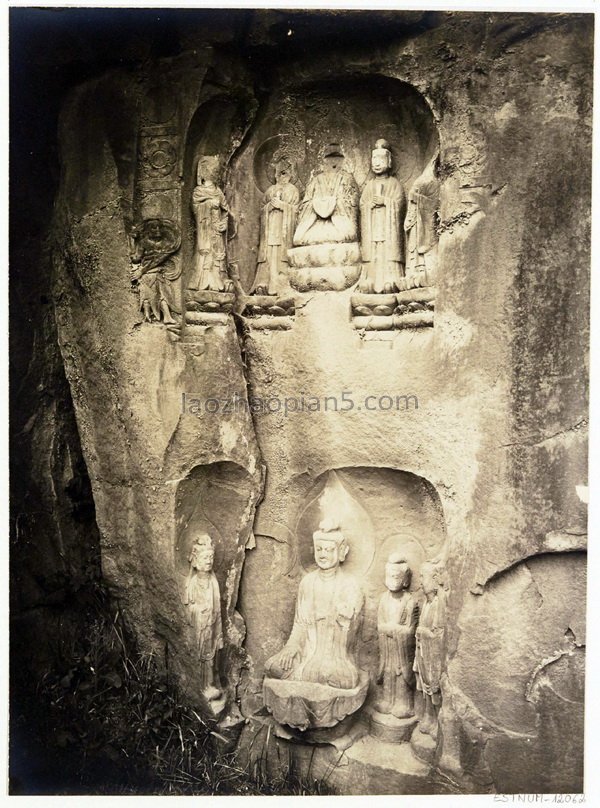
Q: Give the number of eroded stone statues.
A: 10